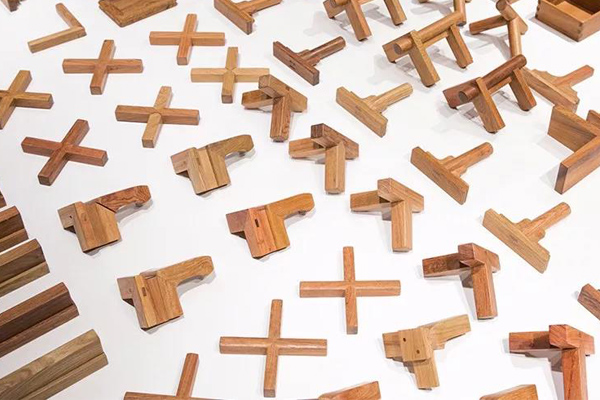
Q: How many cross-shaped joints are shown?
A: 9